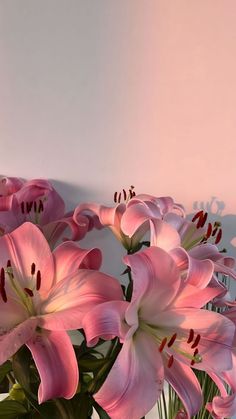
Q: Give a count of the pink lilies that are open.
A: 5